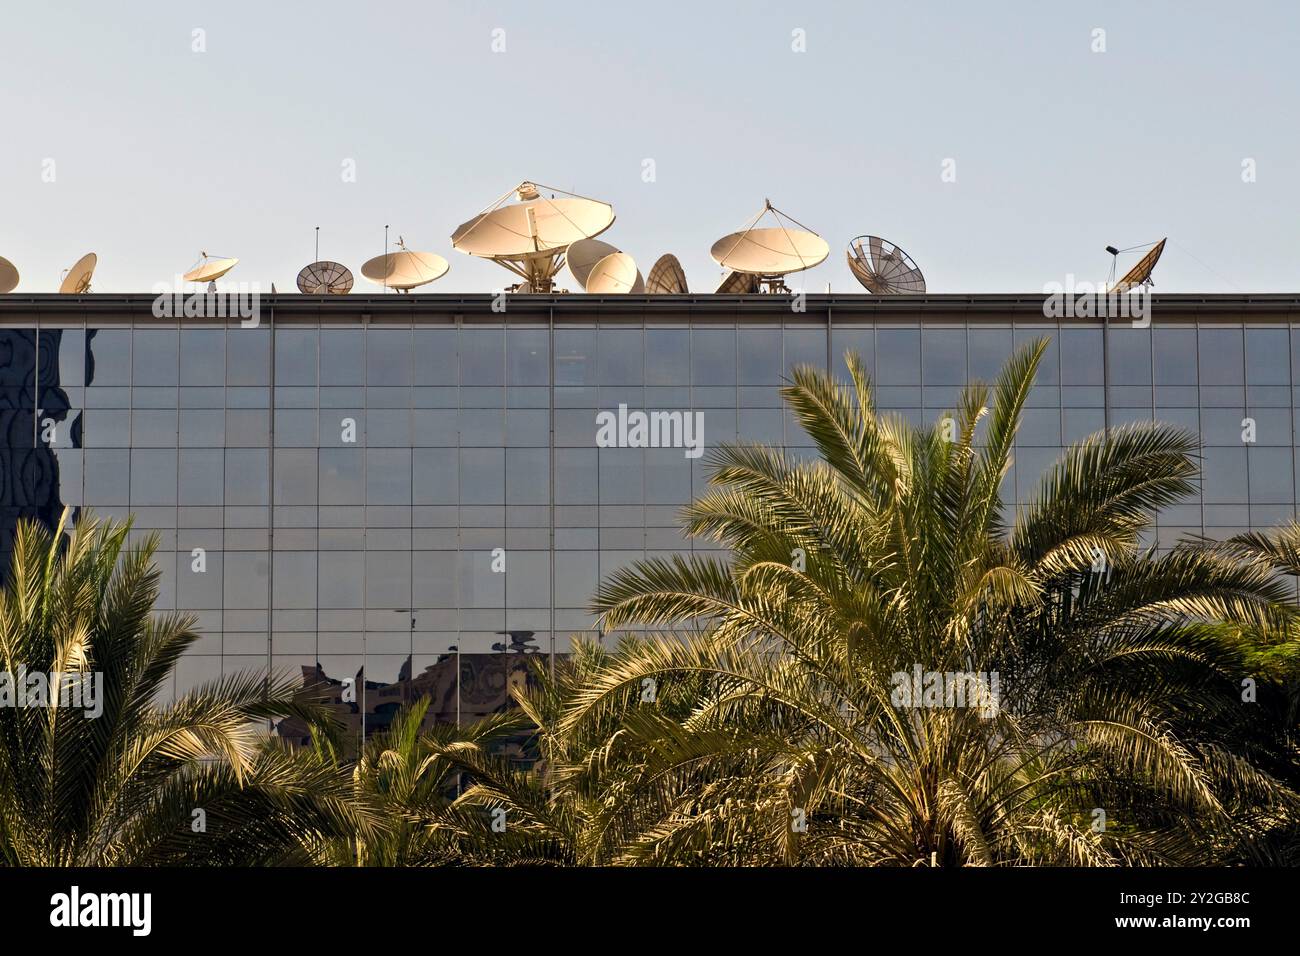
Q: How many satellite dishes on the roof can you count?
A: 13